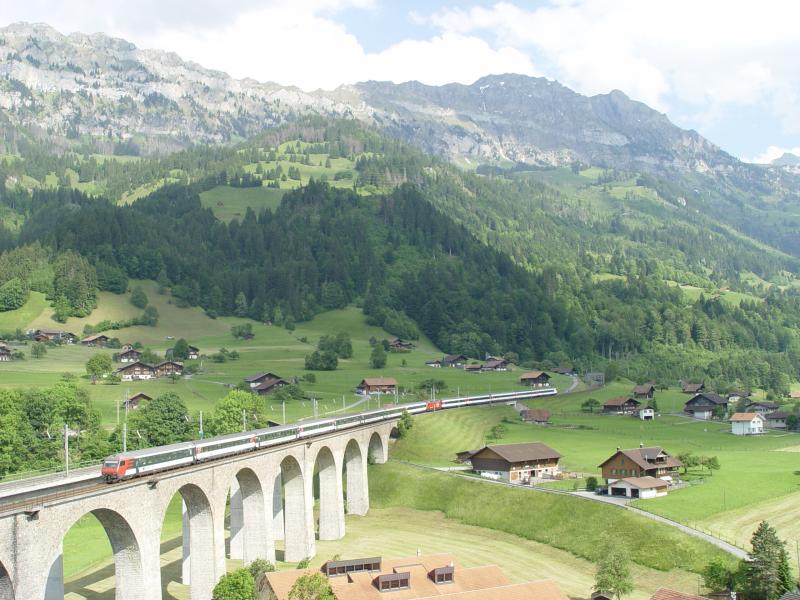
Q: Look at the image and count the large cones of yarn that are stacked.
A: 0